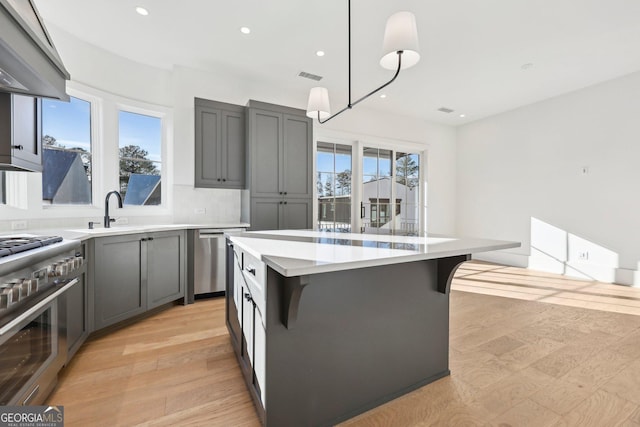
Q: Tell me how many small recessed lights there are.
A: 5